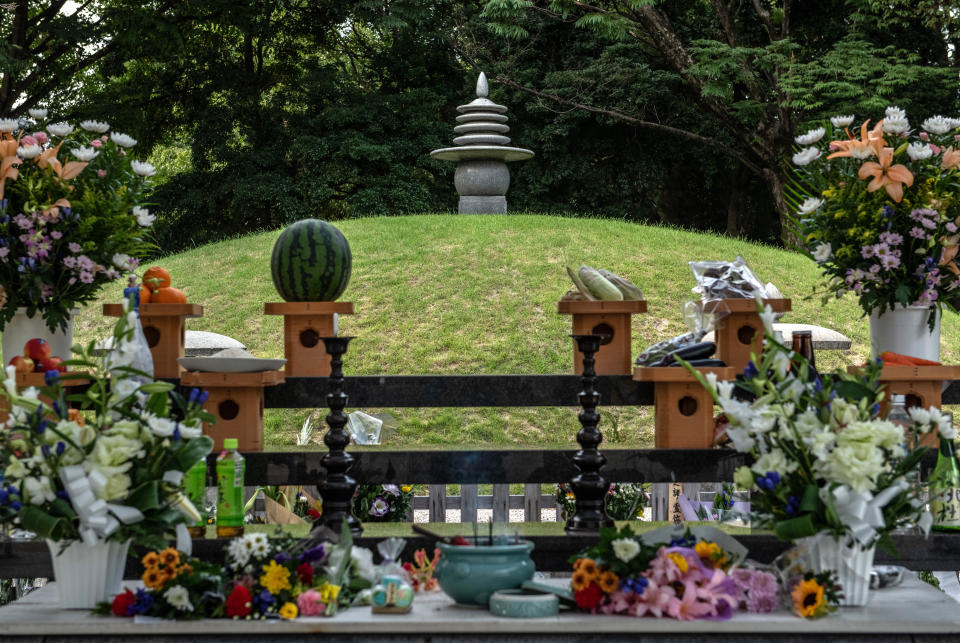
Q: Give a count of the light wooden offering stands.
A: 8